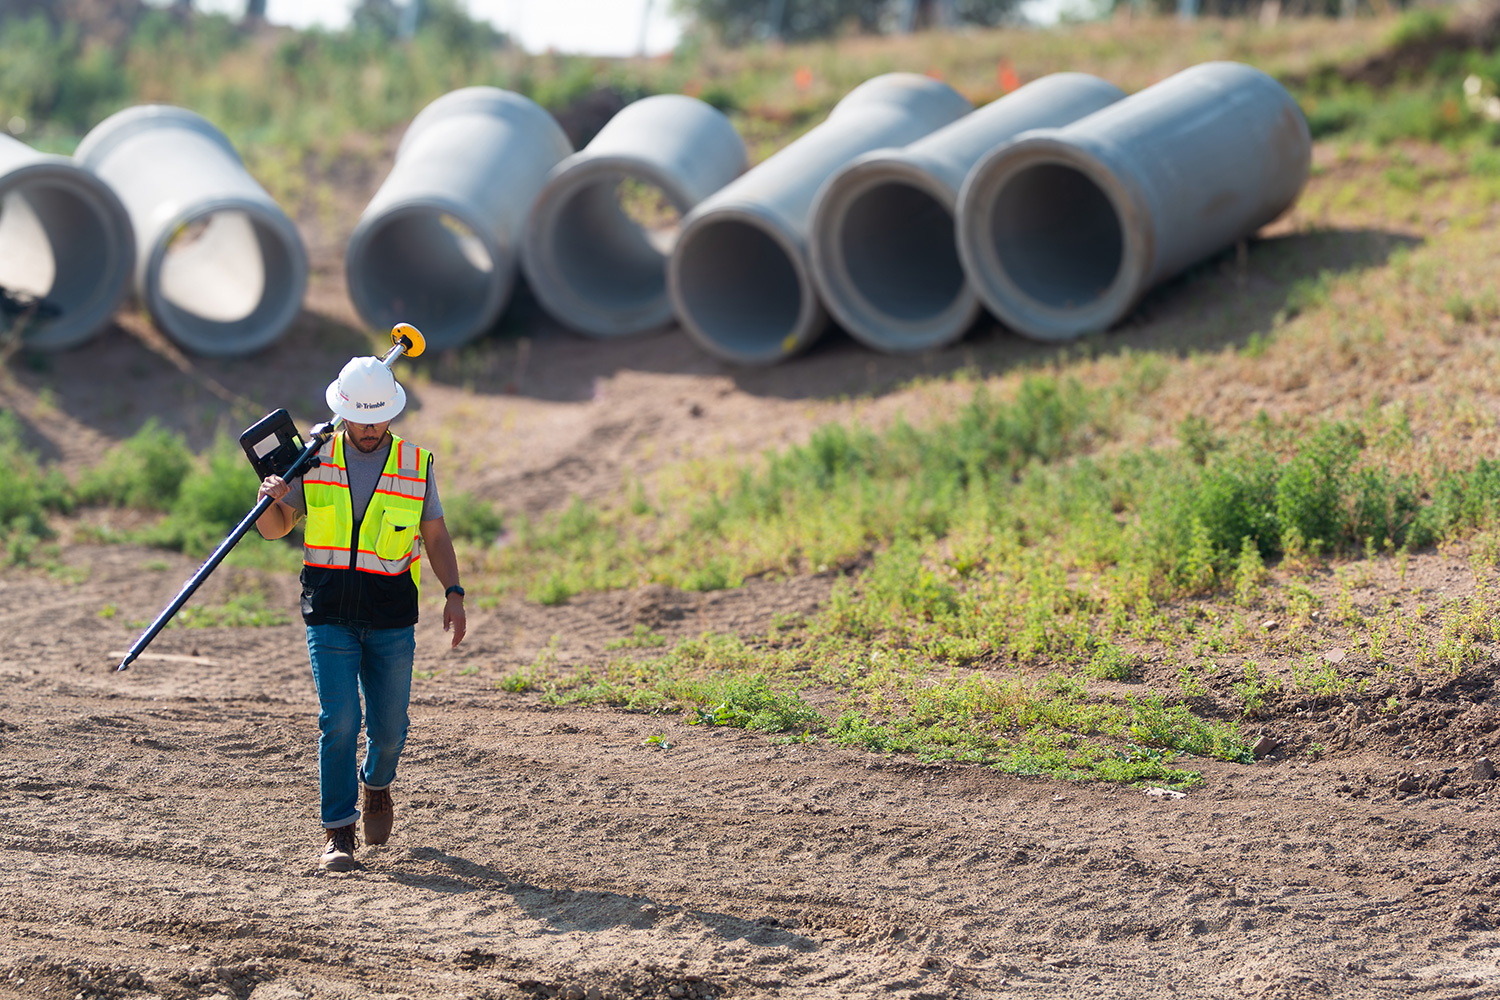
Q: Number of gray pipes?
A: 7